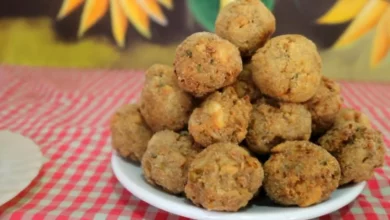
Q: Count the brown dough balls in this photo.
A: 14